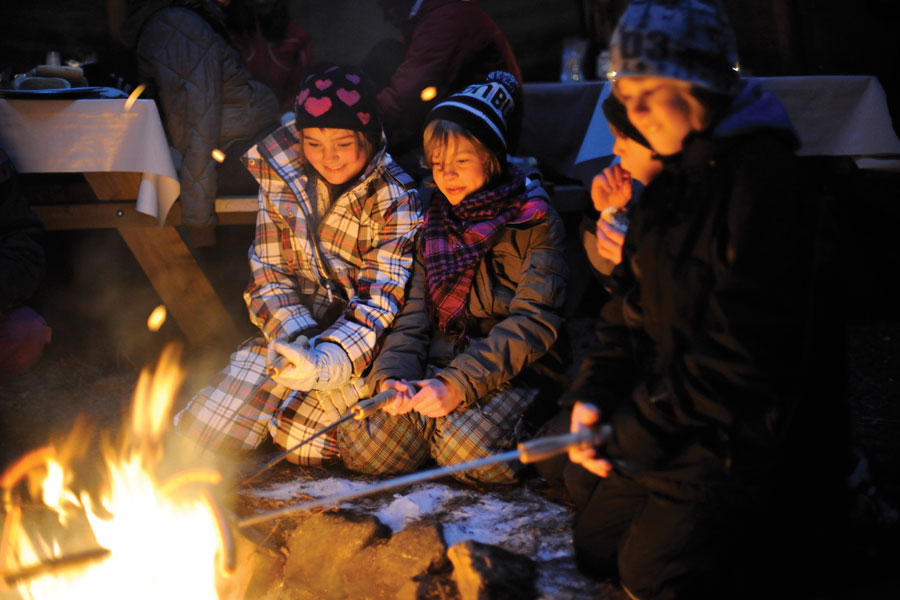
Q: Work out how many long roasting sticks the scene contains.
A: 3